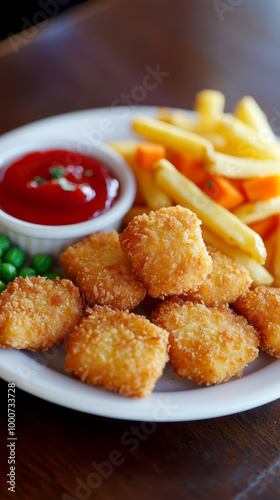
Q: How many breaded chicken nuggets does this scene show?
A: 7